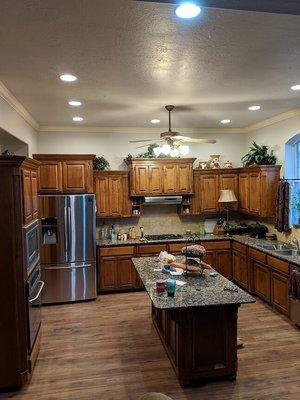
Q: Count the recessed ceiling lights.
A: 8